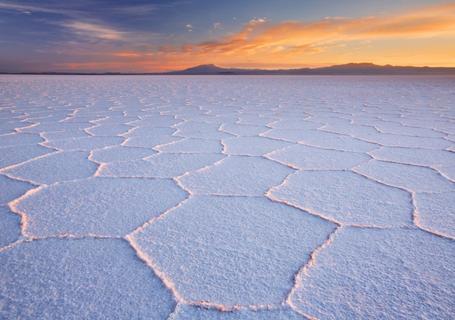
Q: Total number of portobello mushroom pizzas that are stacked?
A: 0